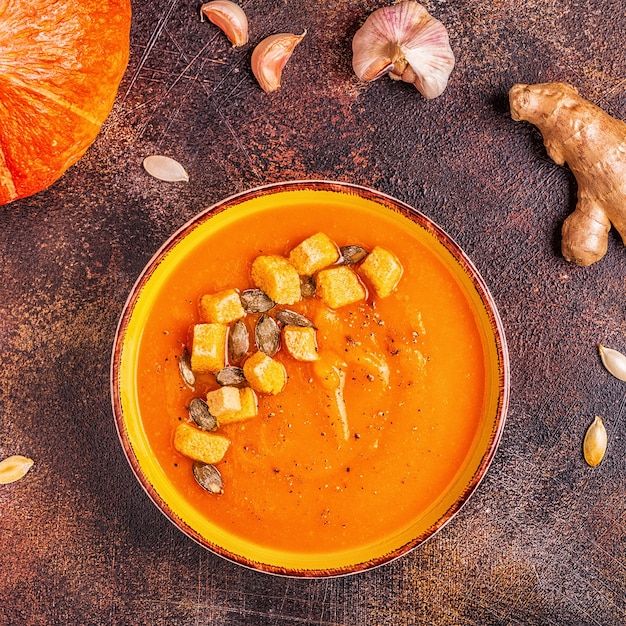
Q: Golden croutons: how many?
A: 11